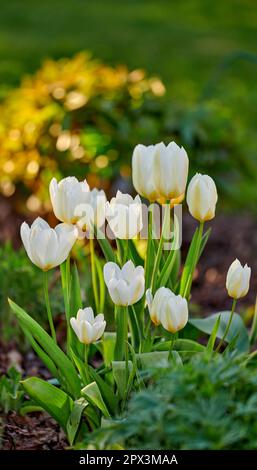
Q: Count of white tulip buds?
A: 12